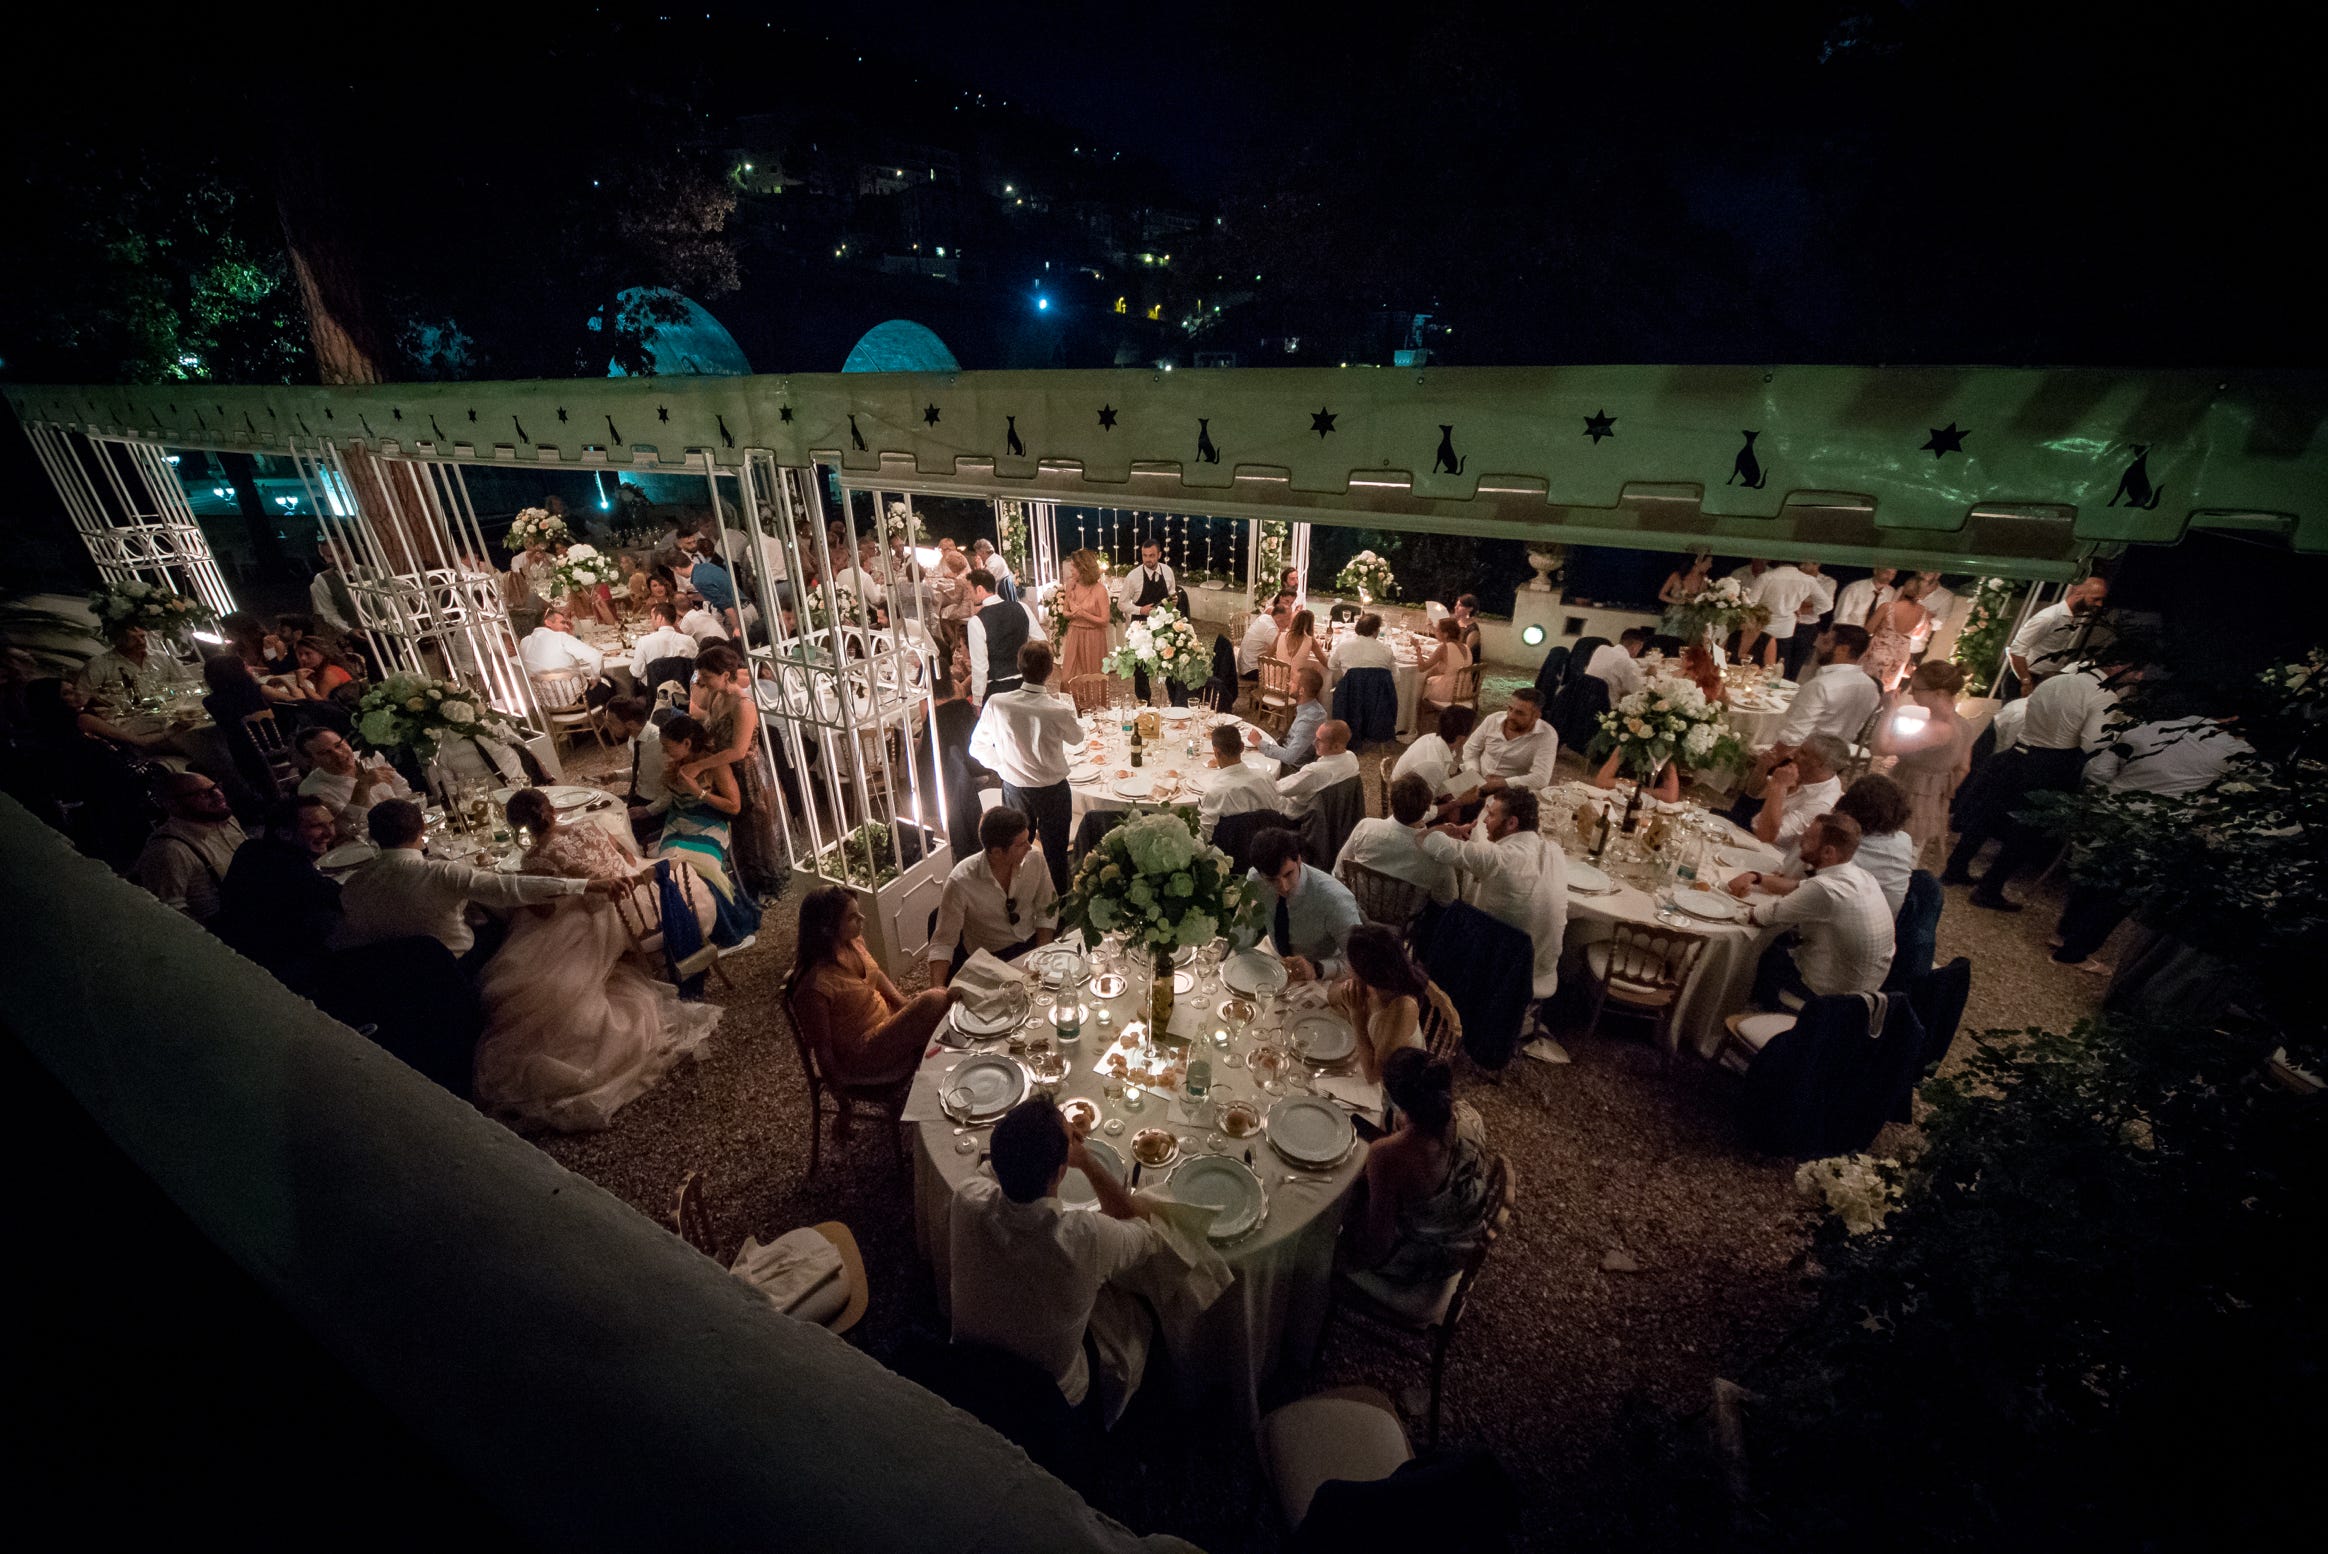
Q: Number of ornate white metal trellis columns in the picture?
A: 3